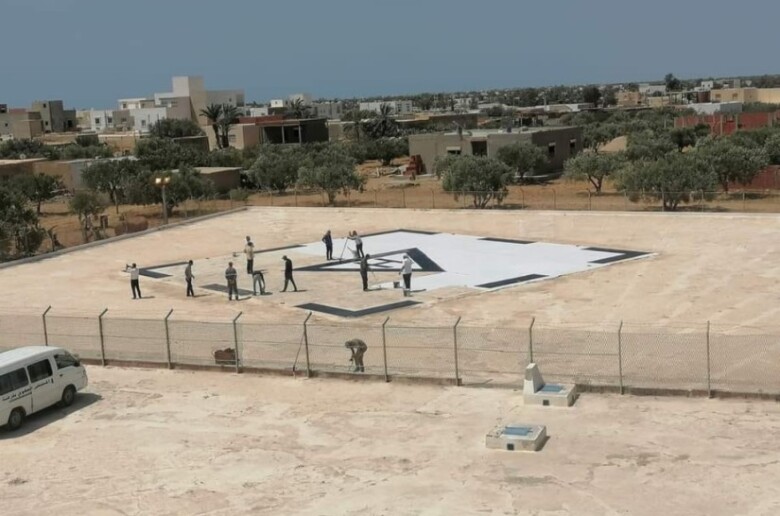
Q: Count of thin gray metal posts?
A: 10